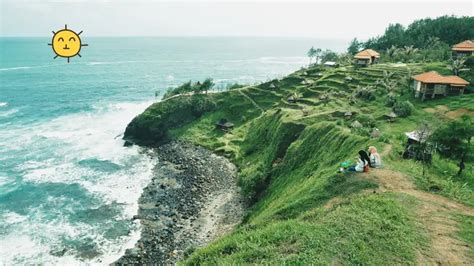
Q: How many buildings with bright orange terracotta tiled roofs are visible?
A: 3